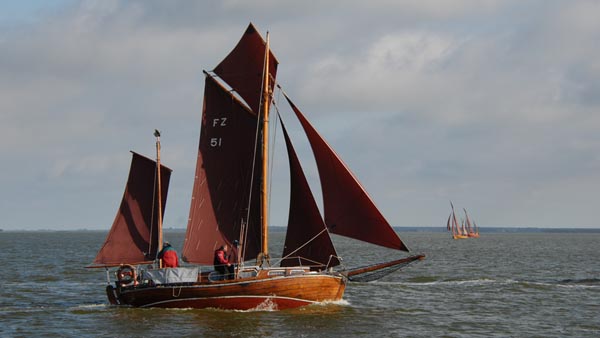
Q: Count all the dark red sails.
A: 5